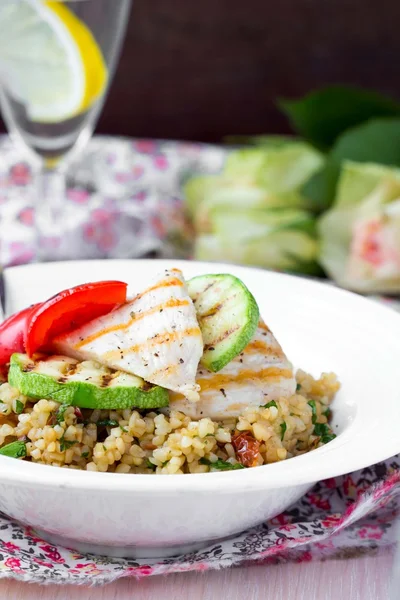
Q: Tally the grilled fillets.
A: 2